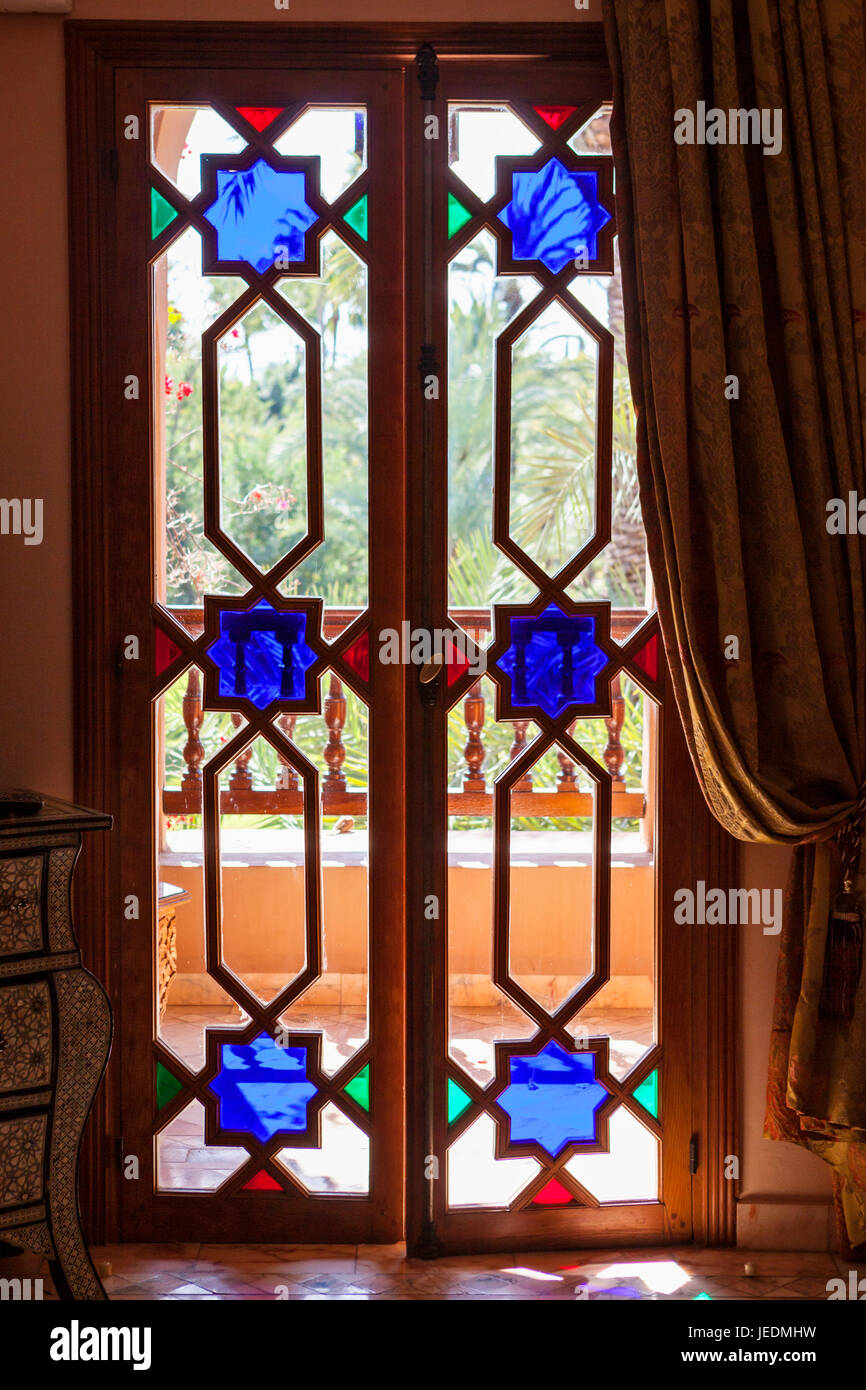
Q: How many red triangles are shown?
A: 8